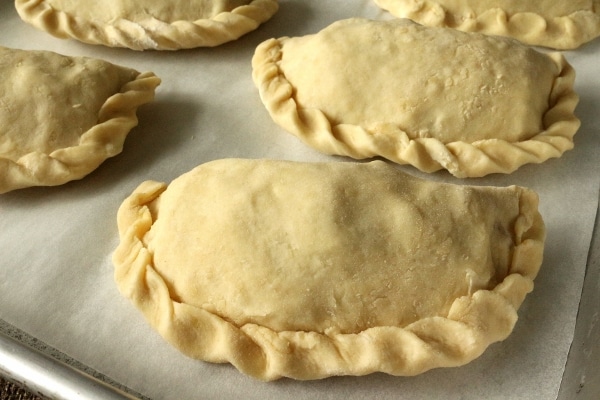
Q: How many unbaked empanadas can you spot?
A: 5